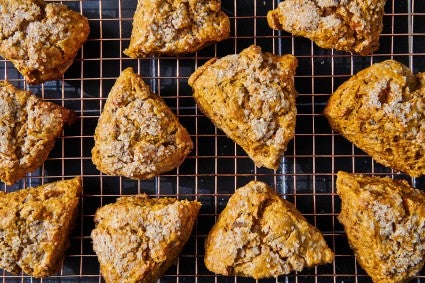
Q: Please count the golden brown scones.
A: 11